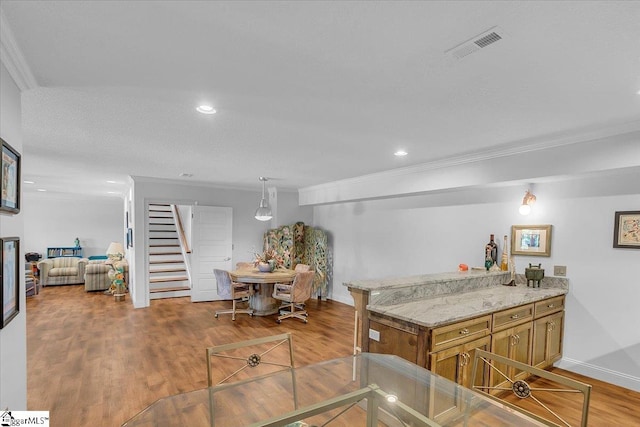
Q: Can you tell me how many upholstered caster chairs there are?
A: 4